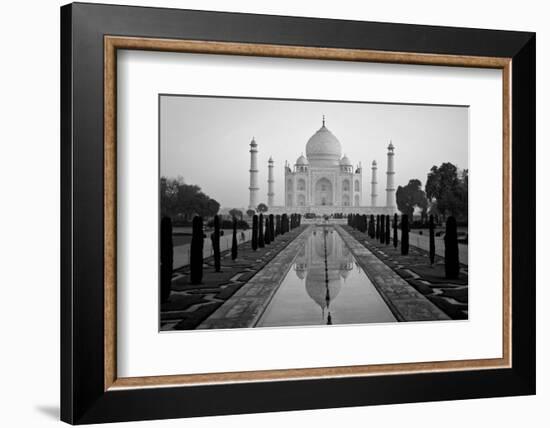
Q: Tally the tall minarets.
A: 4